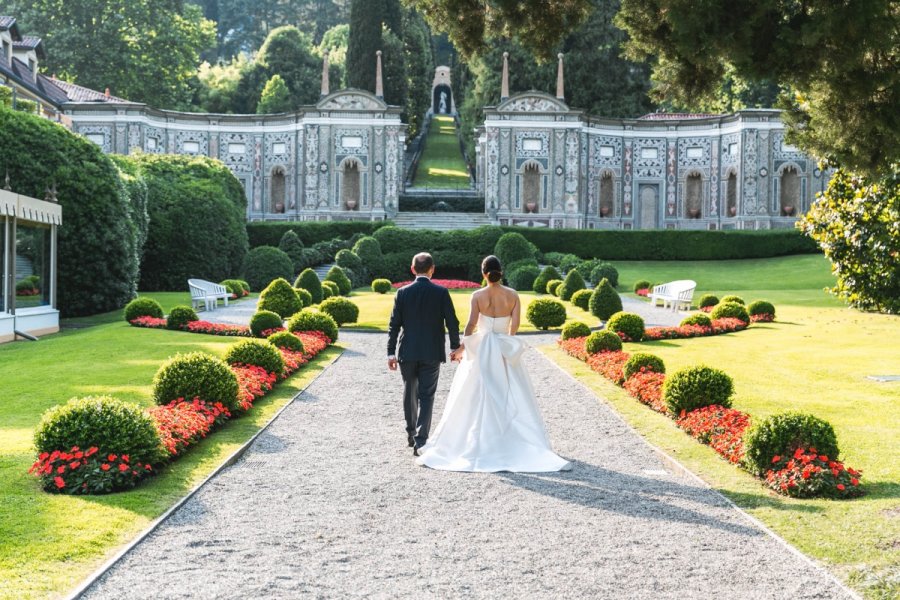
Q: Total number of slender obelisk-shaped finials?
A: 4